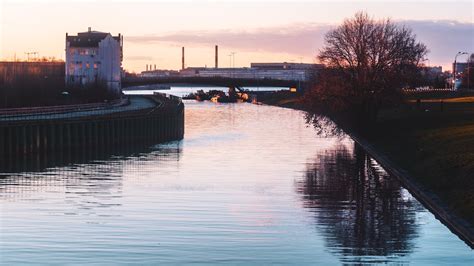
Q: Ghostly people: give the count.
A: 0